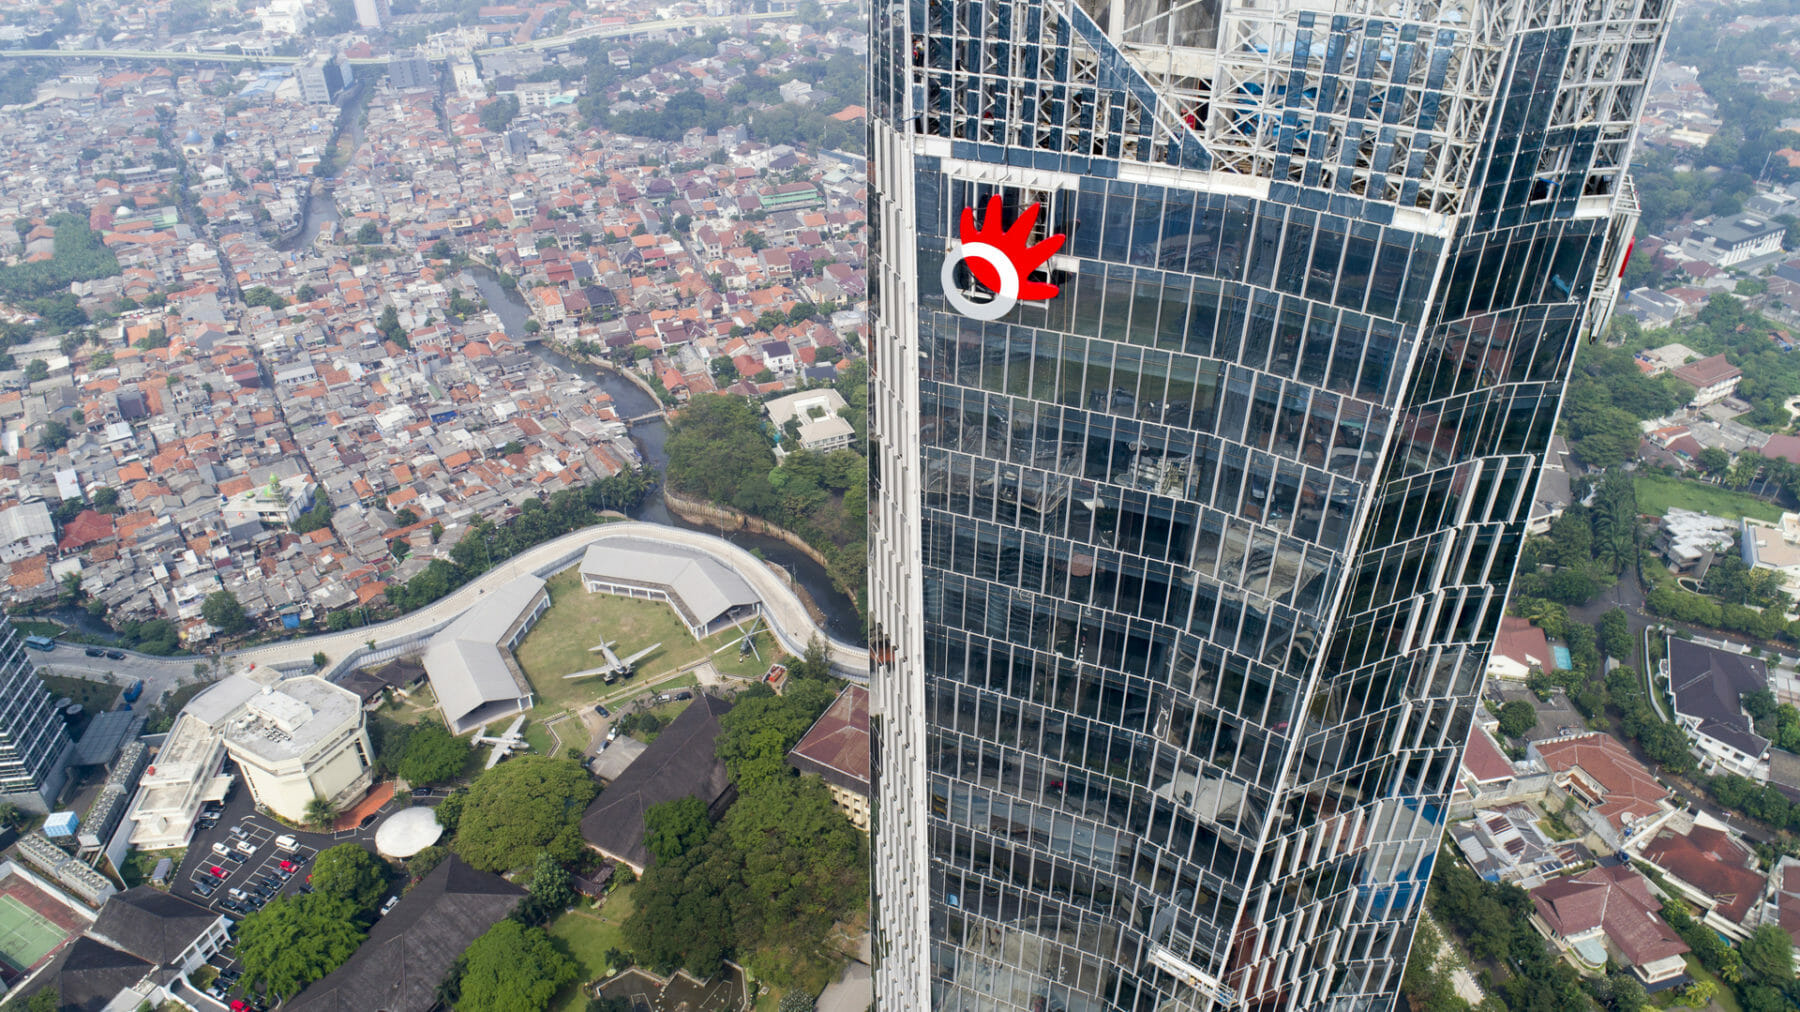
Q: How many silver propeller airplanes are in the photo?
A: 2